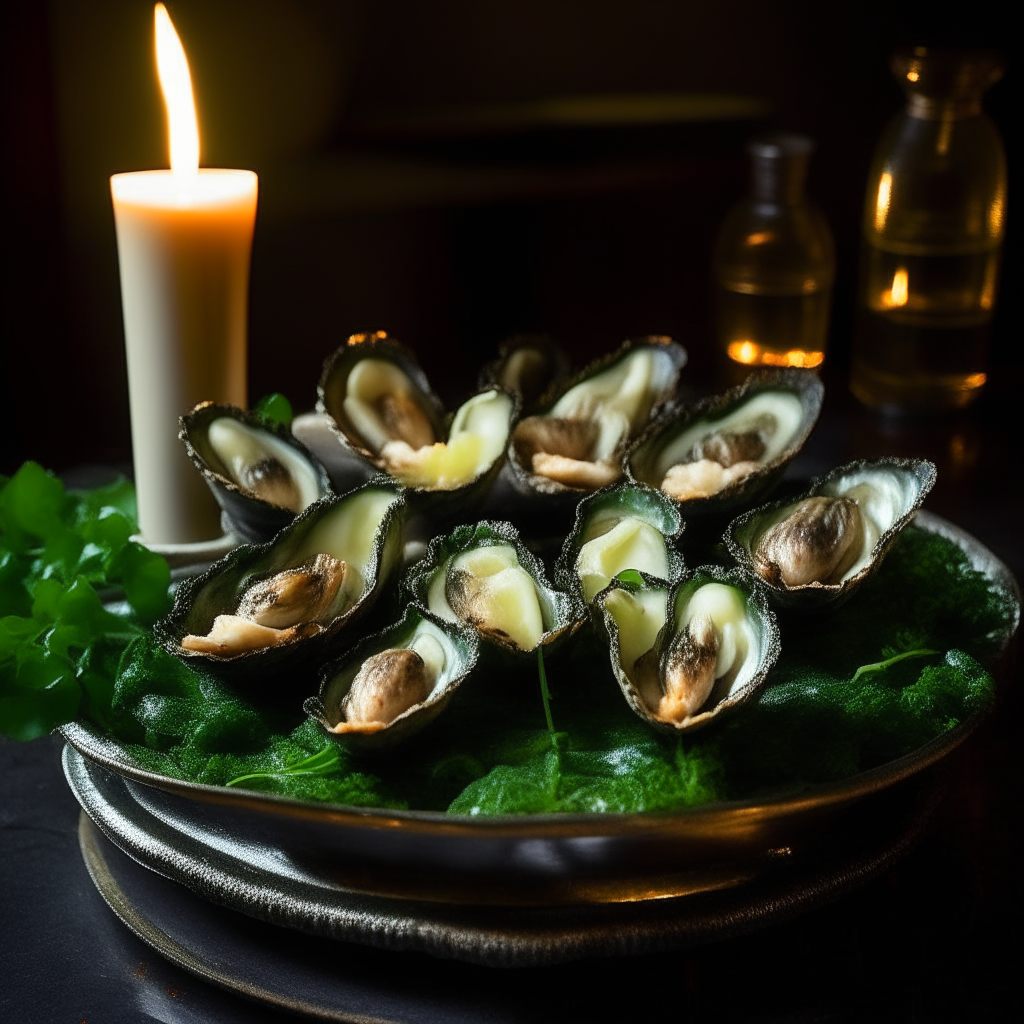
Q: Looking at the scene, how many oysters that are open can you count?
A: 11